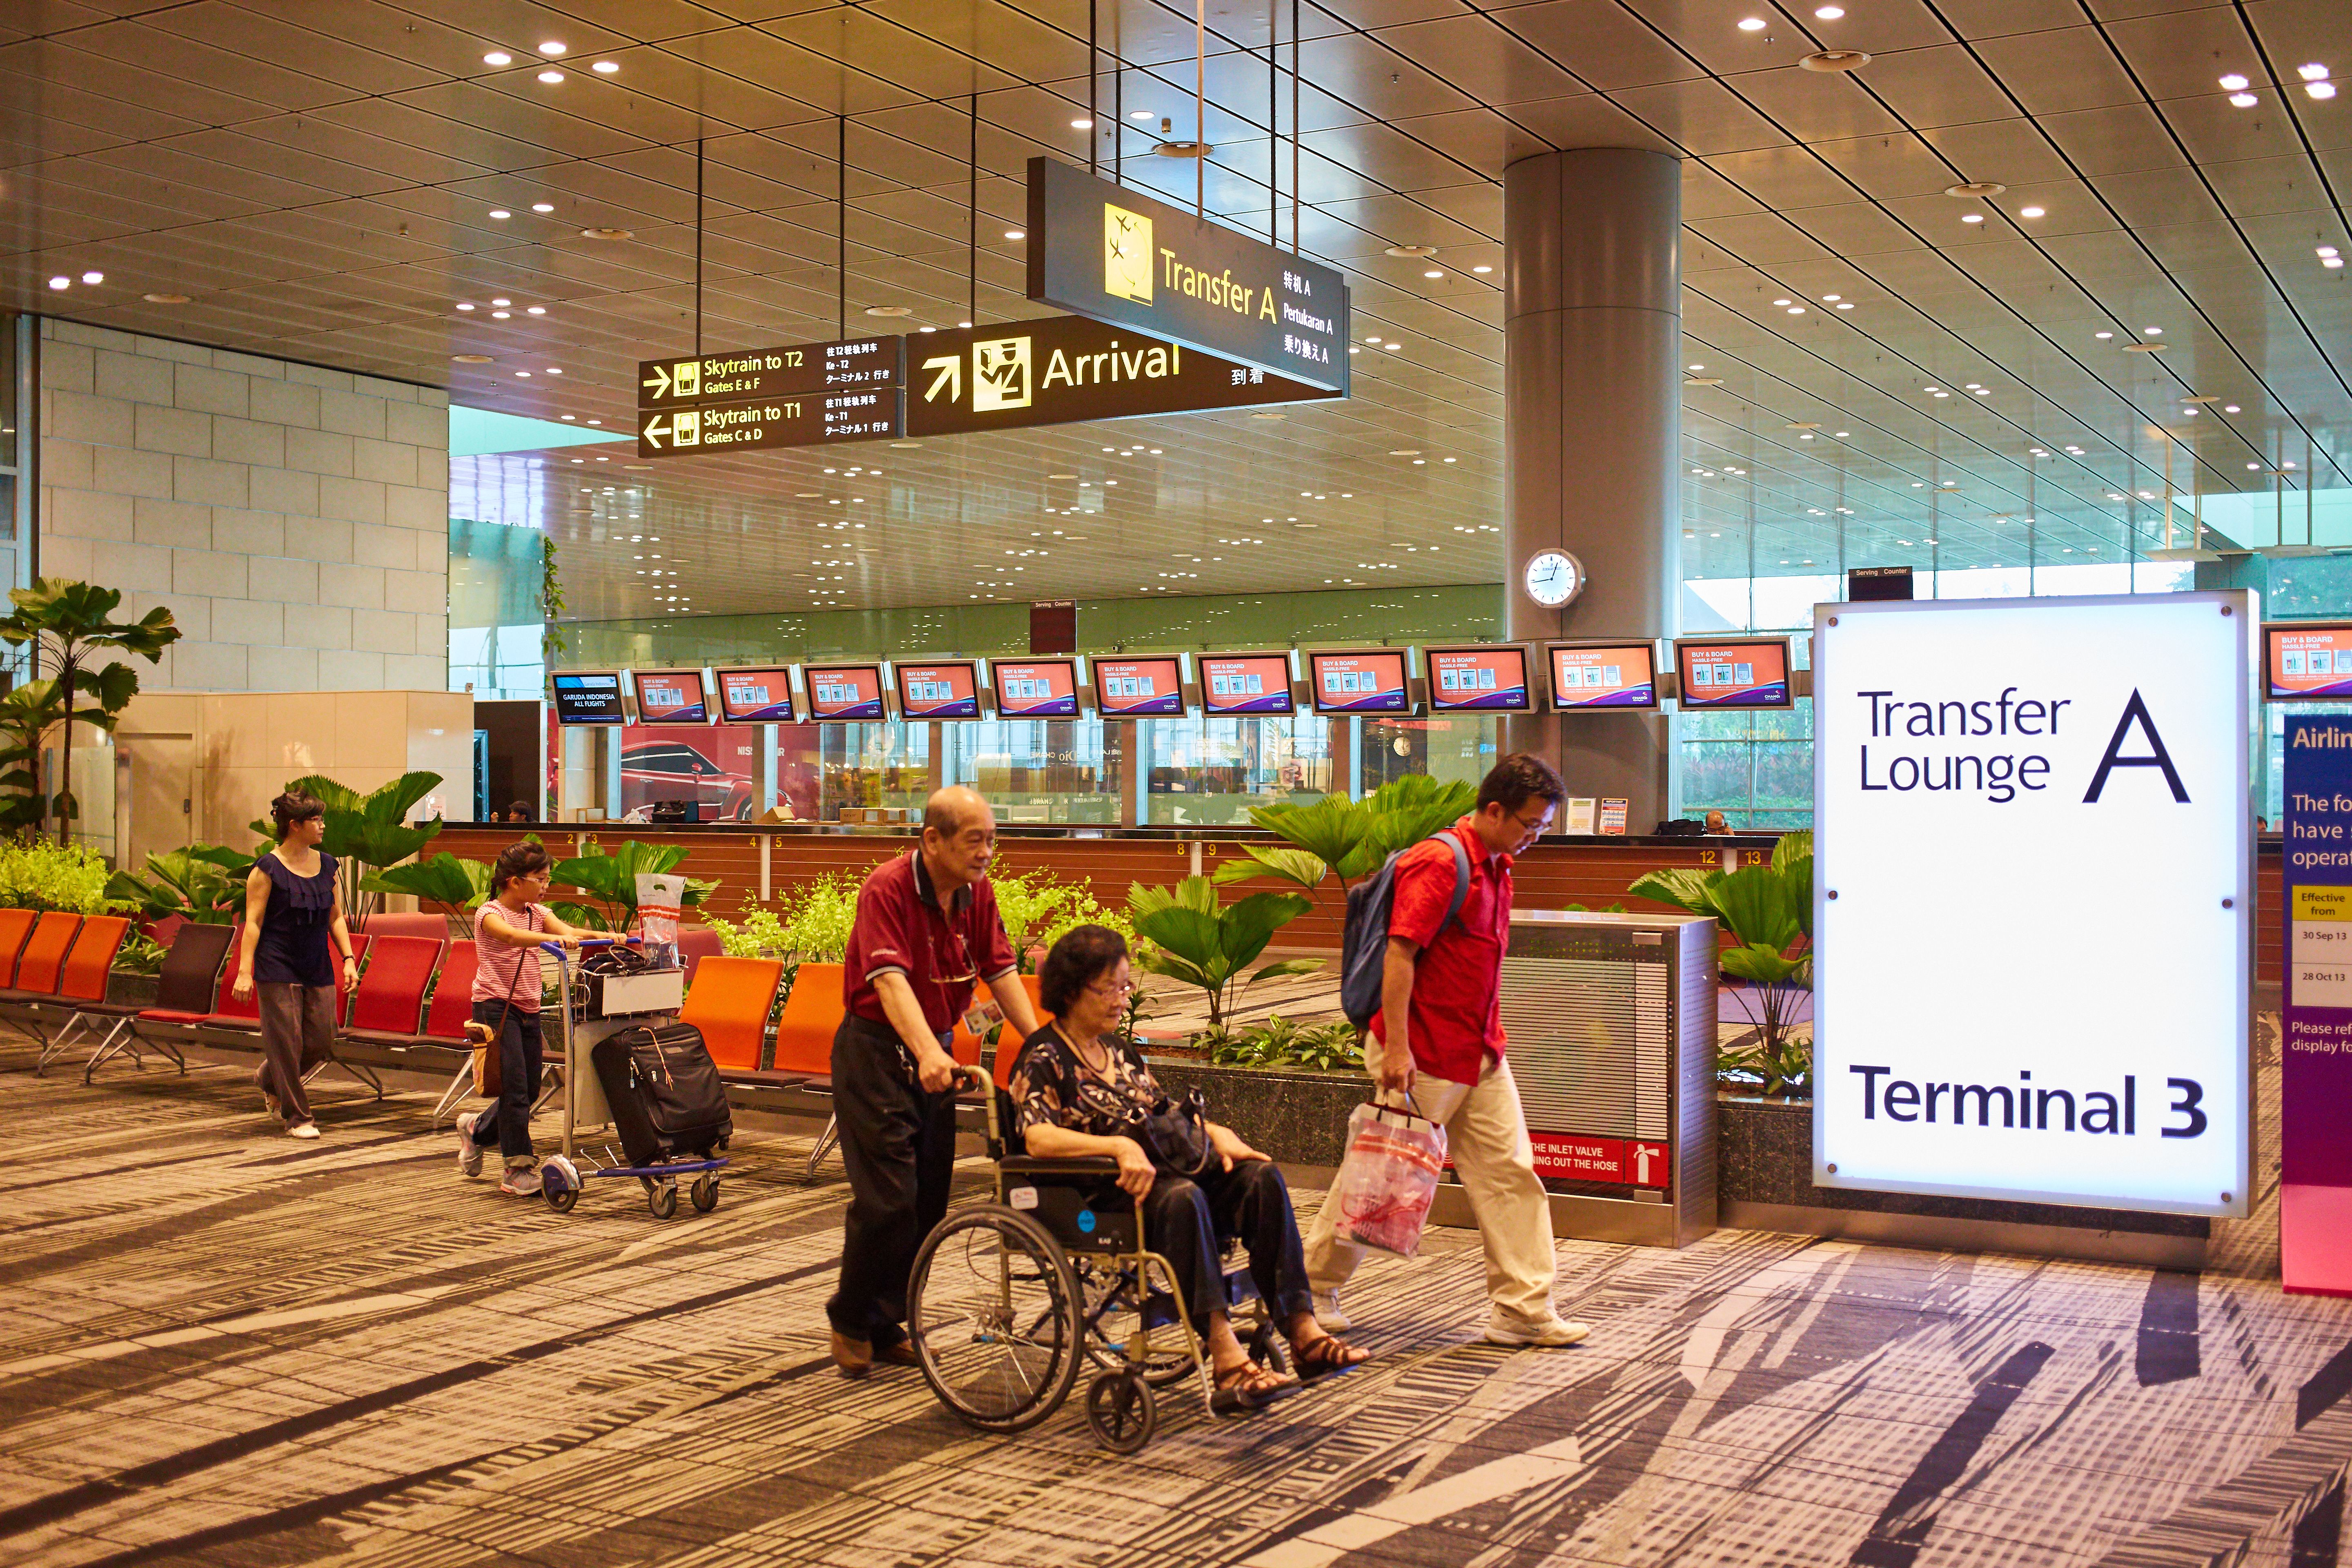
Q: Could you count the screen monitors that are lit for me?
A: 13